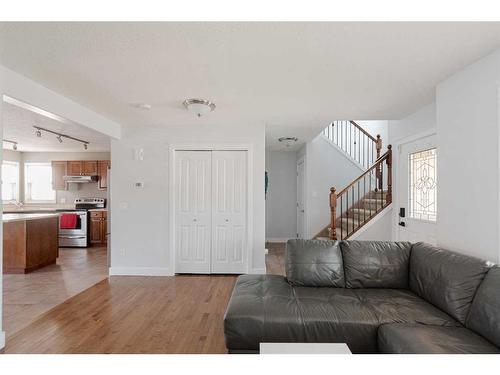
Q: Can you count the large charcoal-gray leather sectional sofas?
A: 1